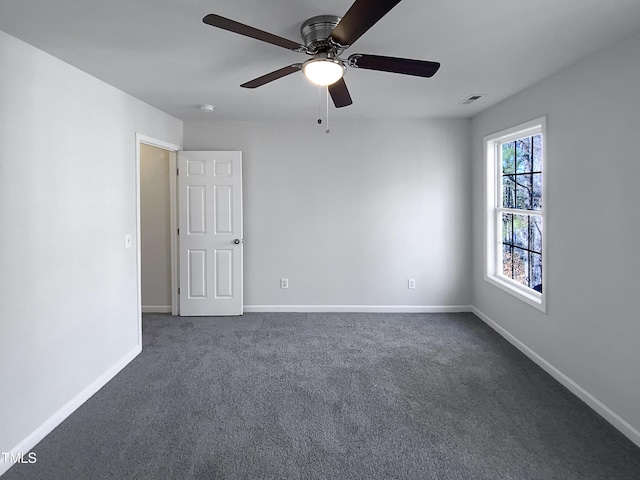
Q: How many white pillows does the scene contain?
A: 0